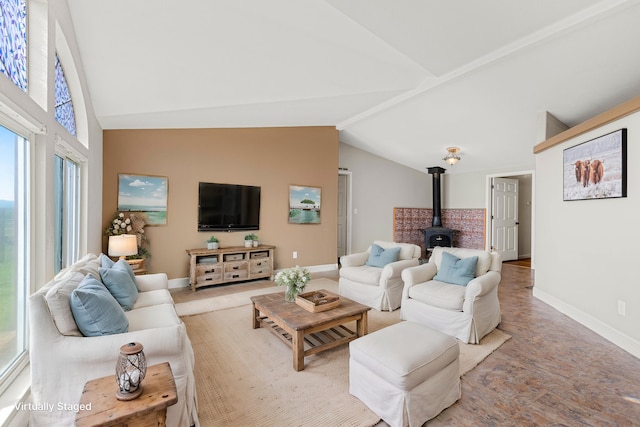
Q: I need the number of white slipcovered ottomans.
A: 1